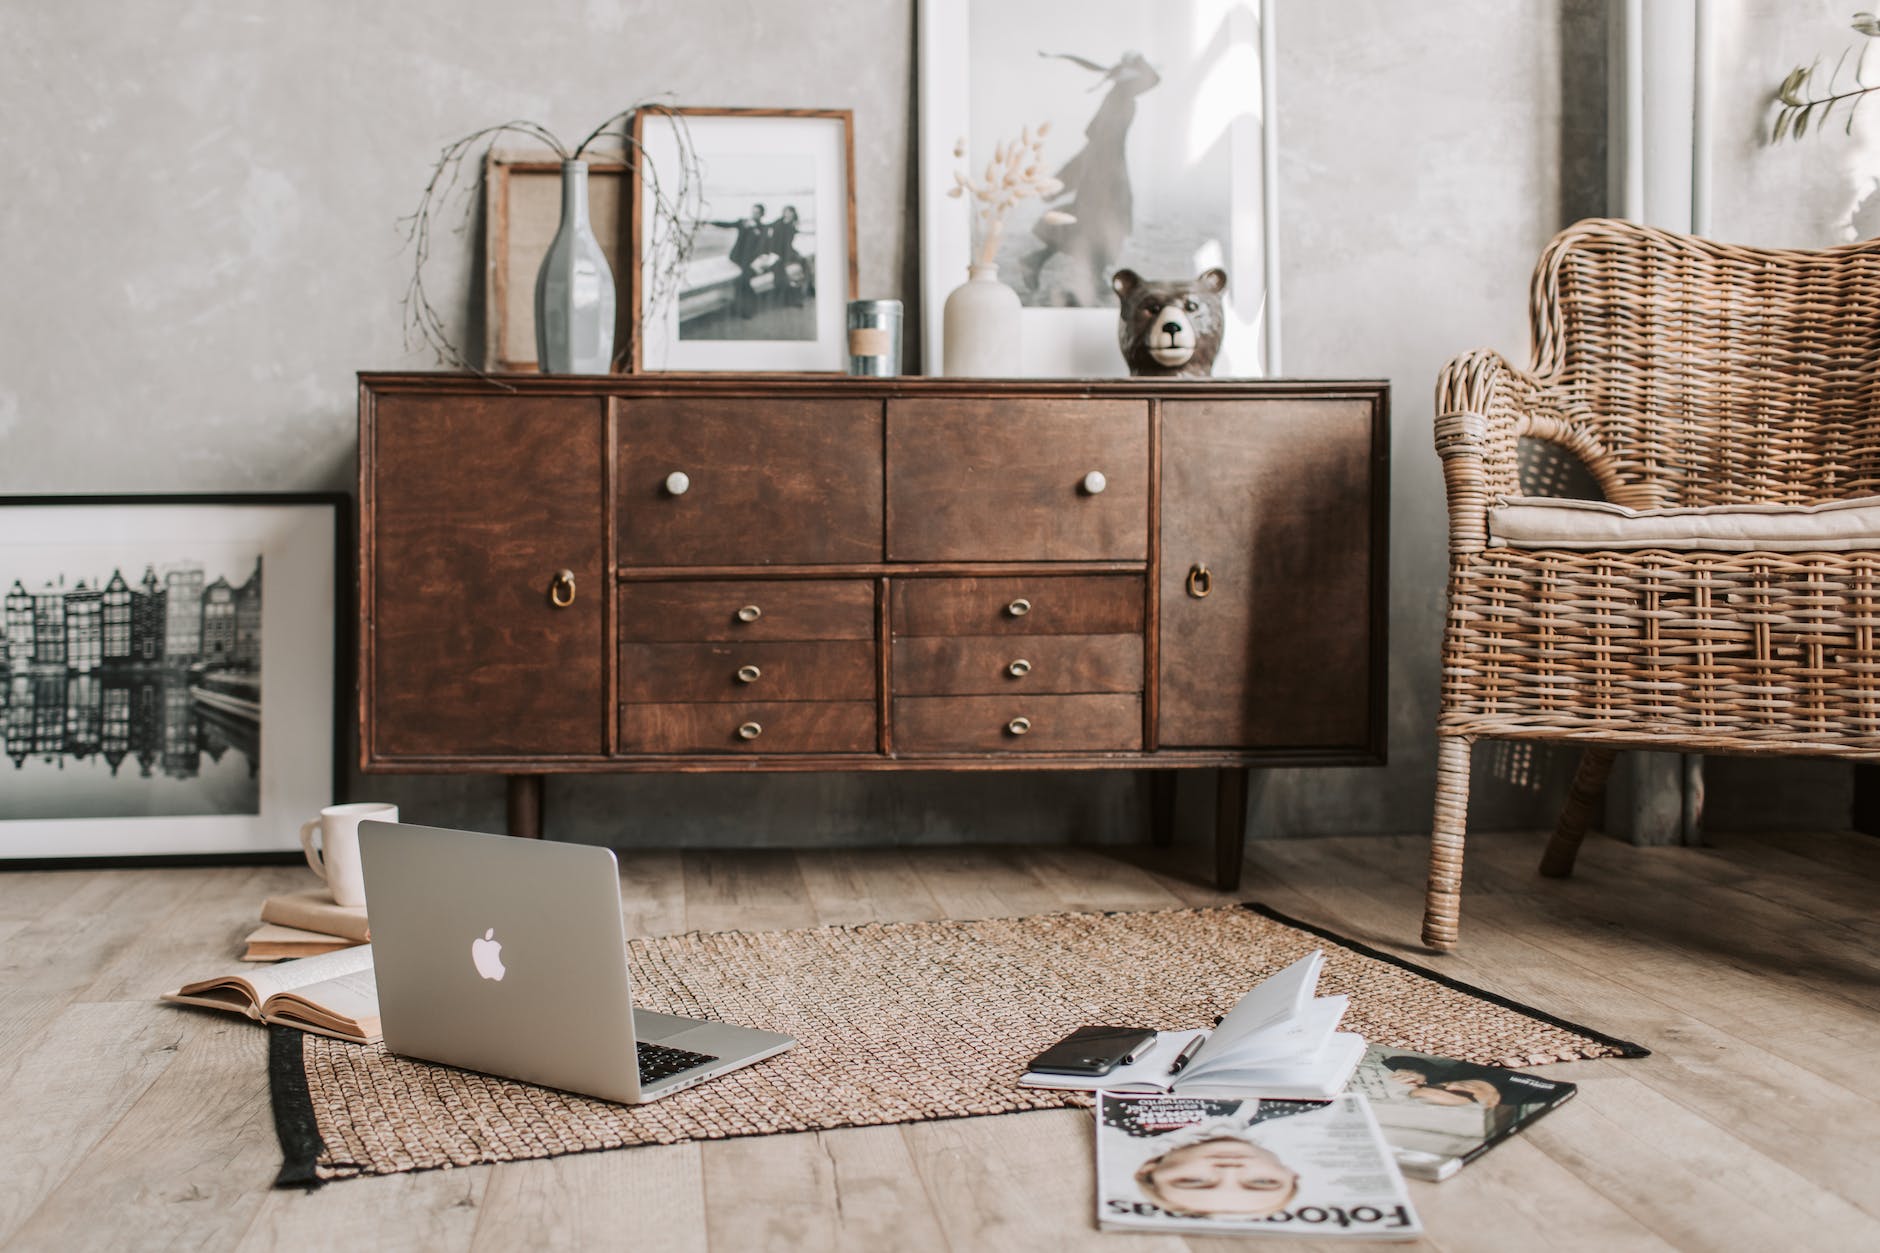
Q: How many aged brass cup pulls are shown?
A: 6